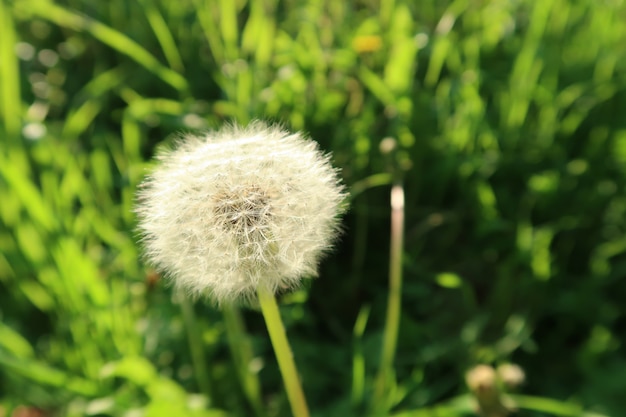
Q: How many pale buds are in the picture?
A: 2